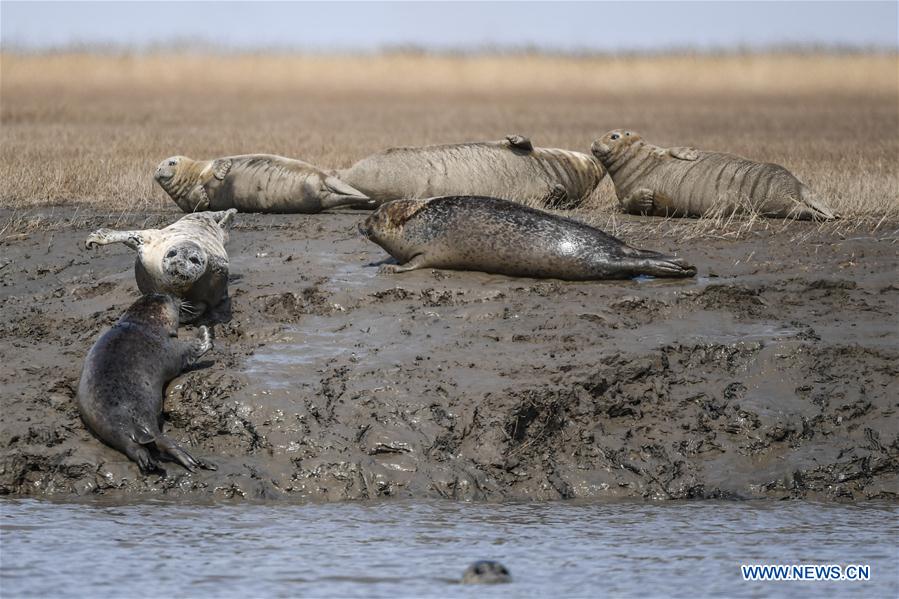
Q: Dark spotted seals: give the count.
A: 2